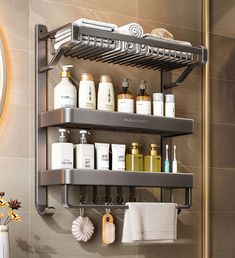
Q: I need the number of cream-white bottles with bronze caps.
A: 2